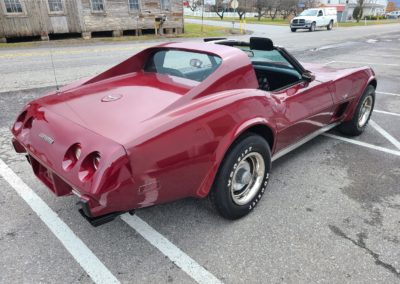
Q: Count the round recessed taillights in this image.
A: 4